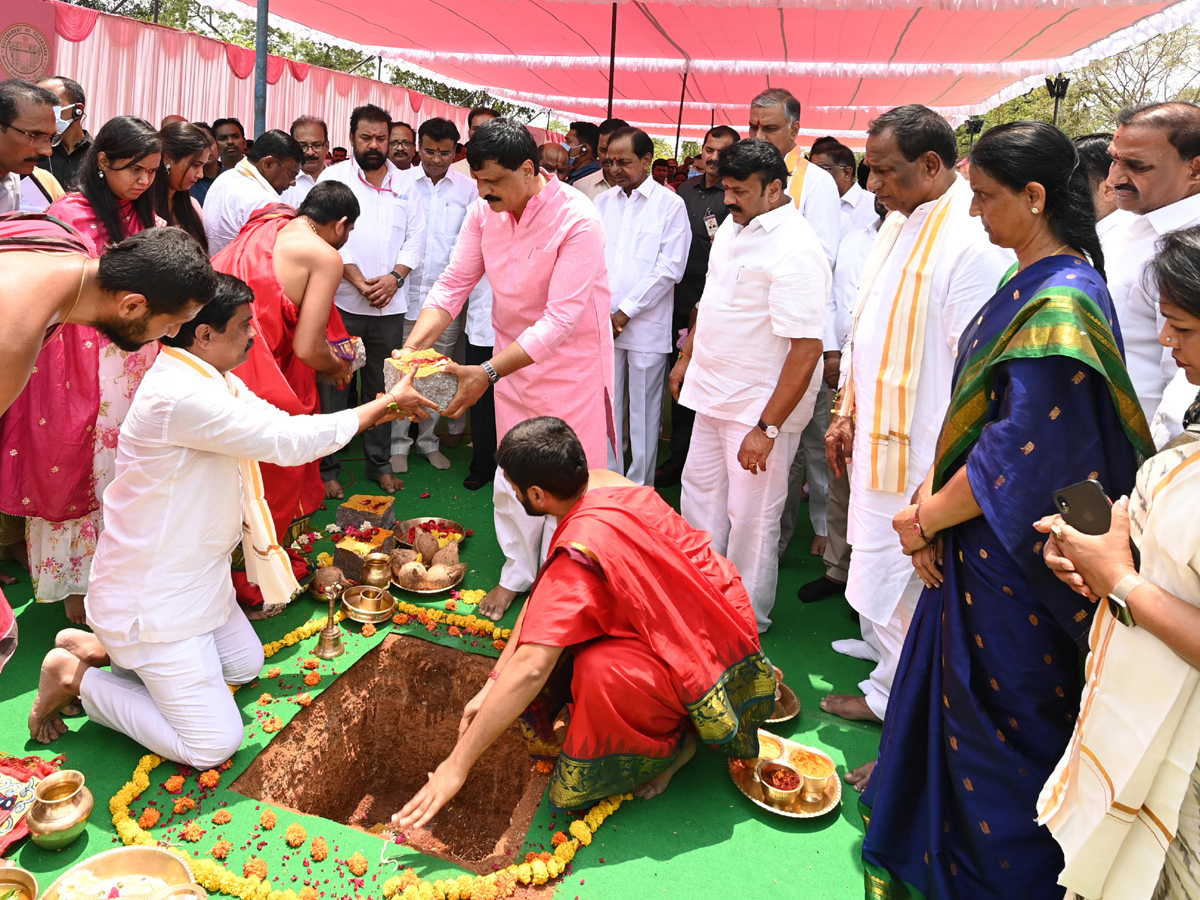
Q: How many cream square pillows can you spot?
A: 0